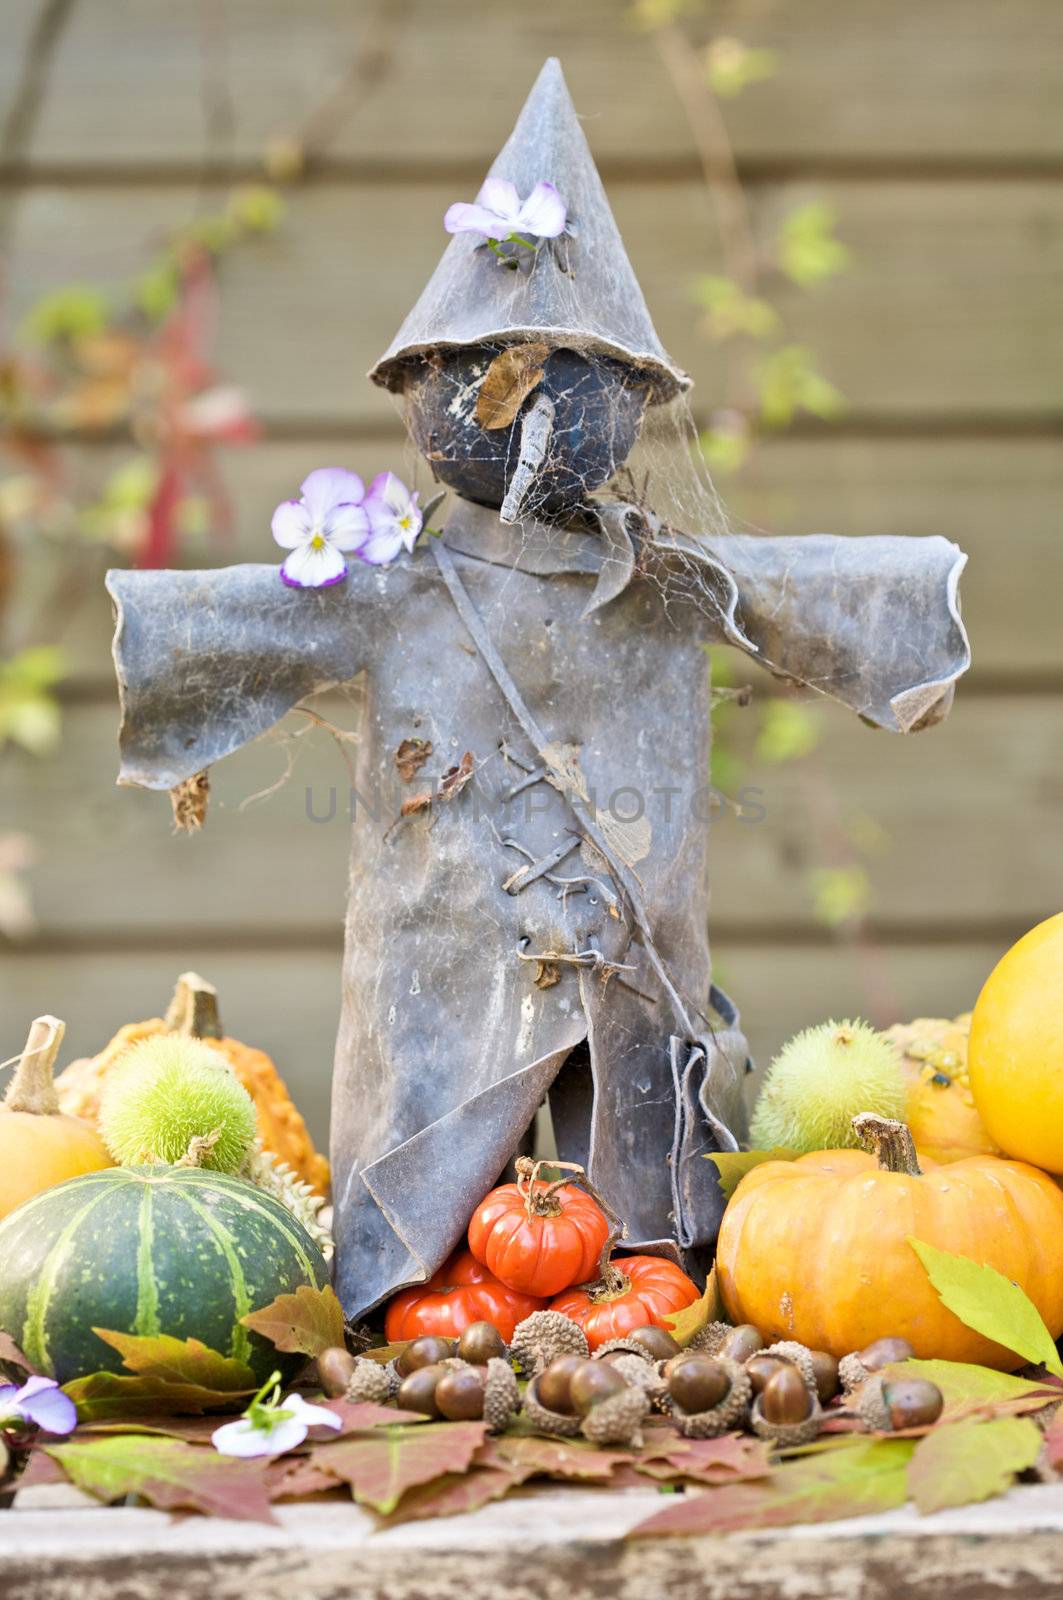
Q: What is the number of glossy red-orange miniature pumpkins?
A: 3